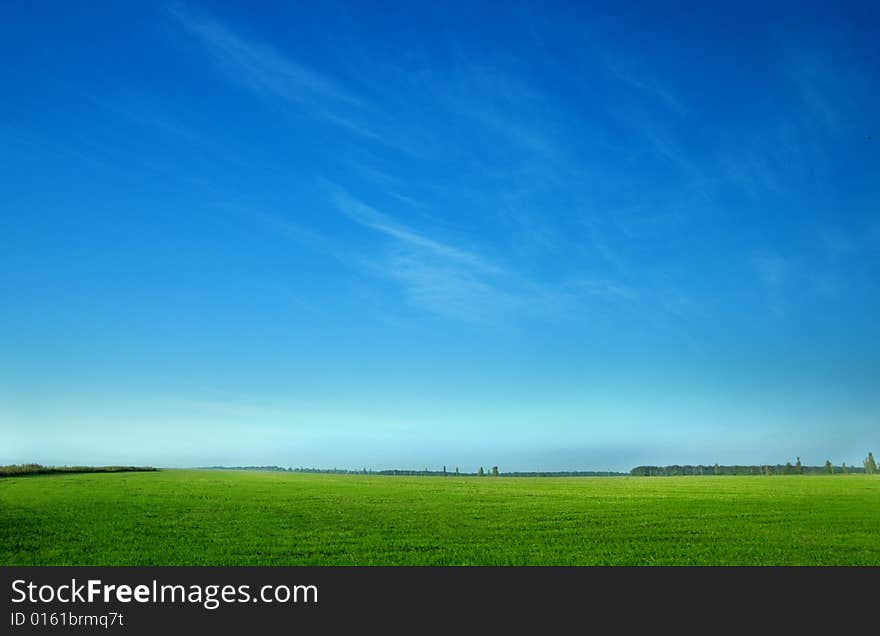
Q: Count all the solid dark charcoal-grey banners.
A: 1